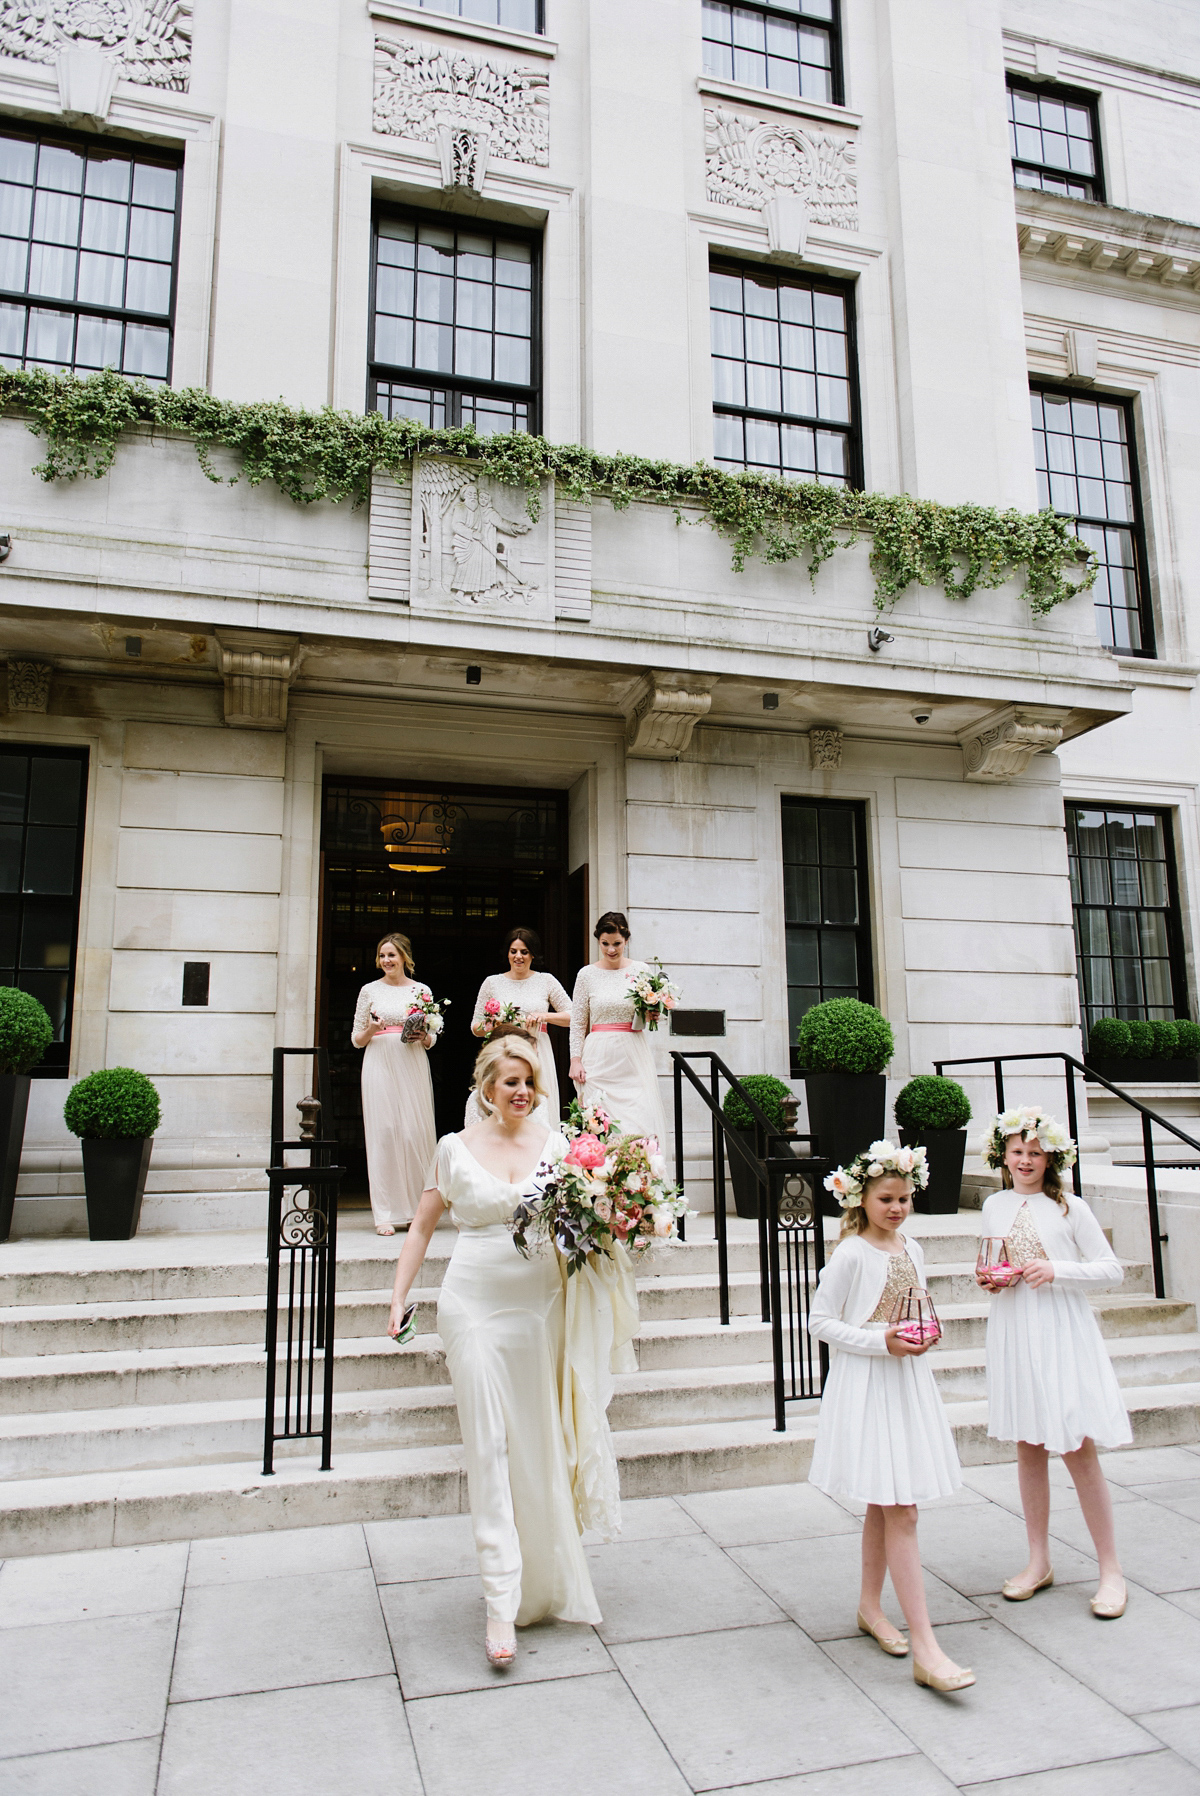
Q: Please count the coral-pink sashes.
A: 3